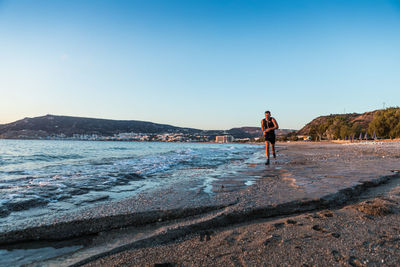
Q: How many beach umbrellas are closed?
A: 6